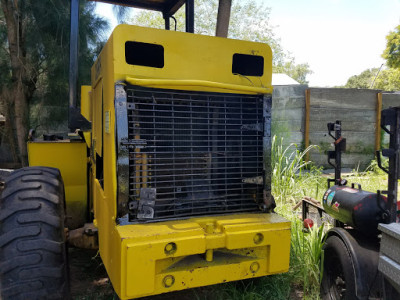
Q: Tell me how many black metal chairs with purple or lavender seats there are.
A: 0